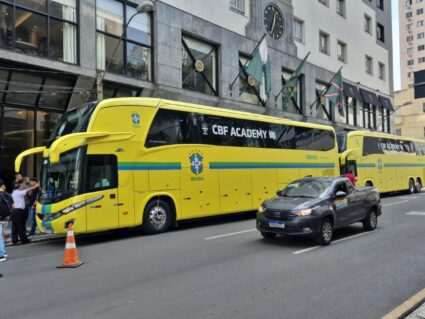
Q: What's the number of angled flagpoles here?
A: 3